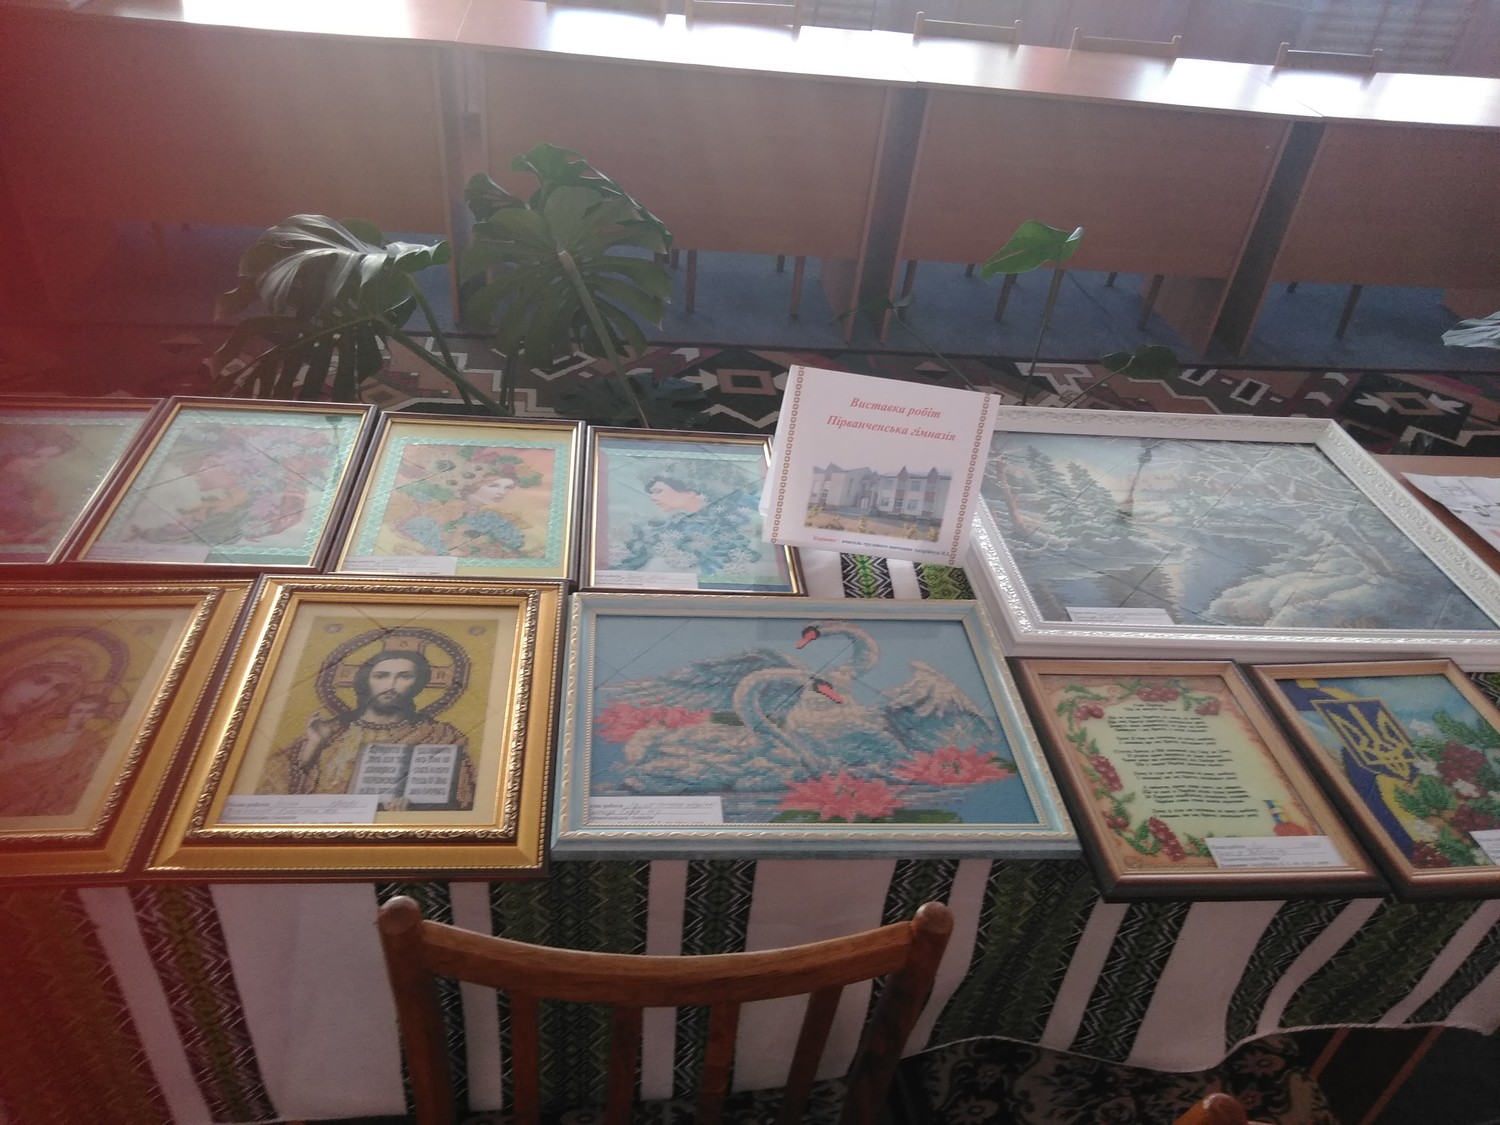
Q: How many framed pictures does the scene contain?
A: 10